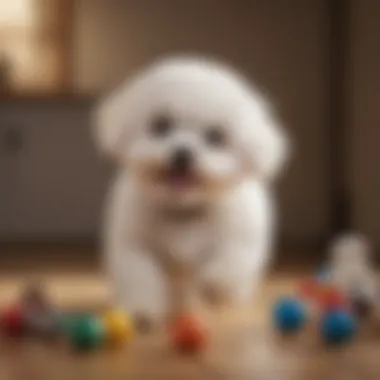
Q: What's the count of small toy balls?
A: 6